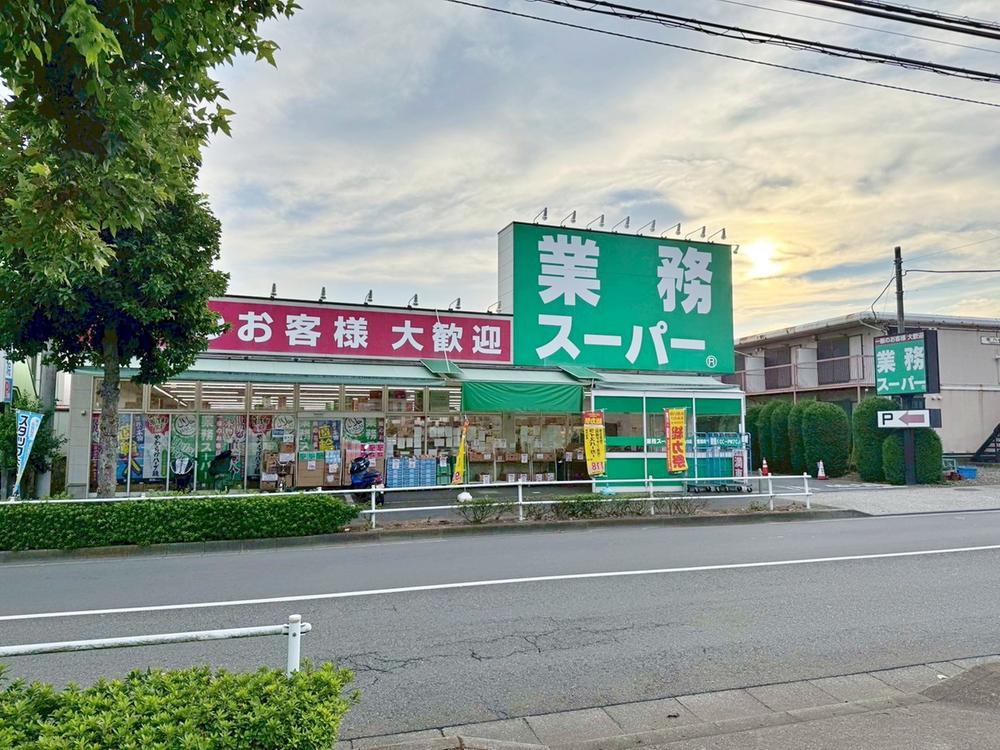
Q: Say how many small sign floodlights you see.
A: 15